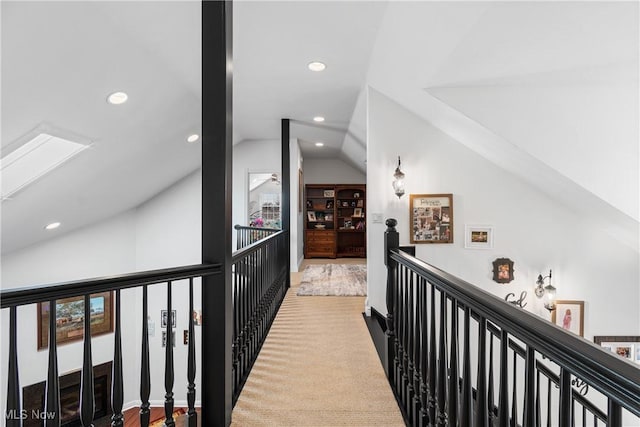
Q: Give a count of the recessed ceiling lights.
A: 6